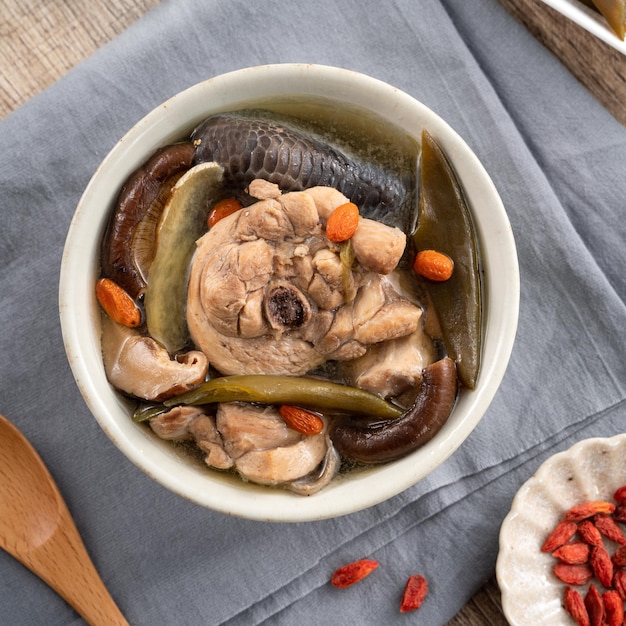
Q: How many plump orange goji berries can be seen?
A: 5